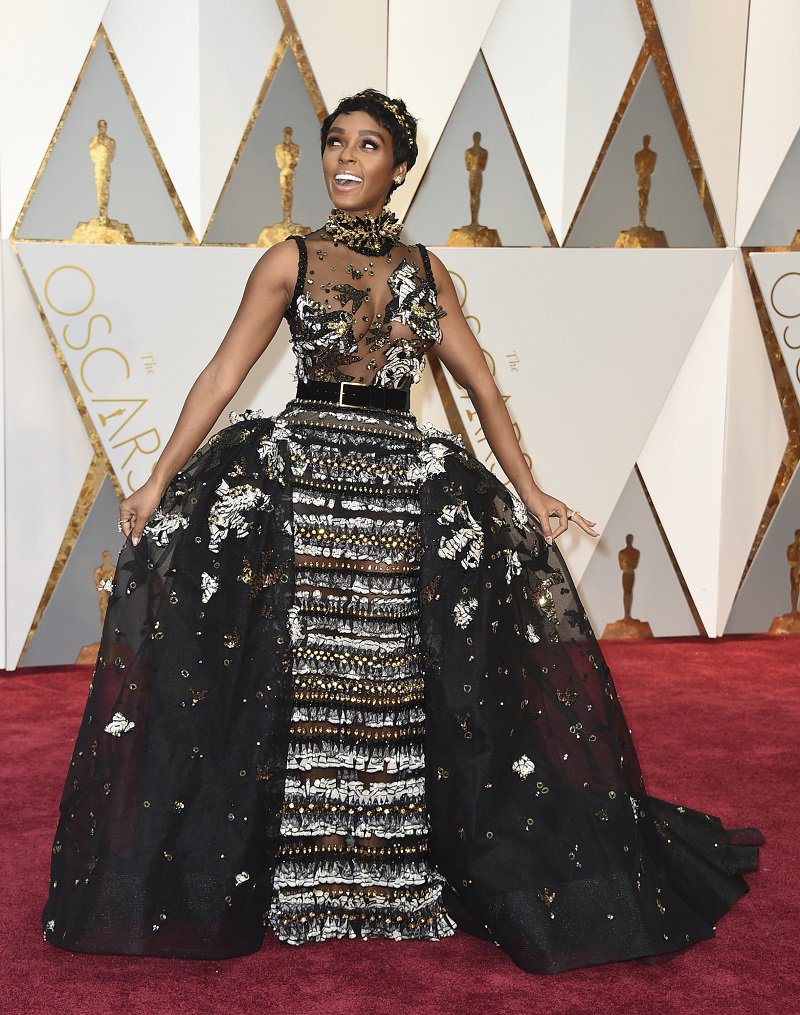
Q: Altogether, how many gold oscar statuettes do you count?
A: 7